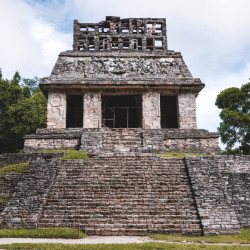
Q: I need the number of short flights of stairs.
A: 1